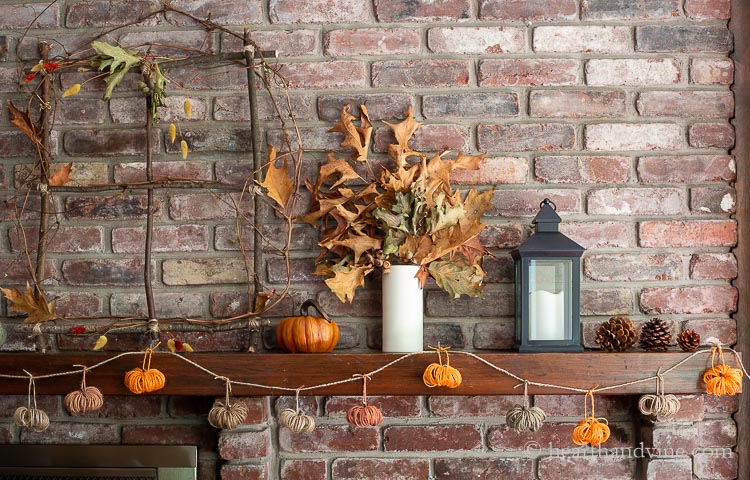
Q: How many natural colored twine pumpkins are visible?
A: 5